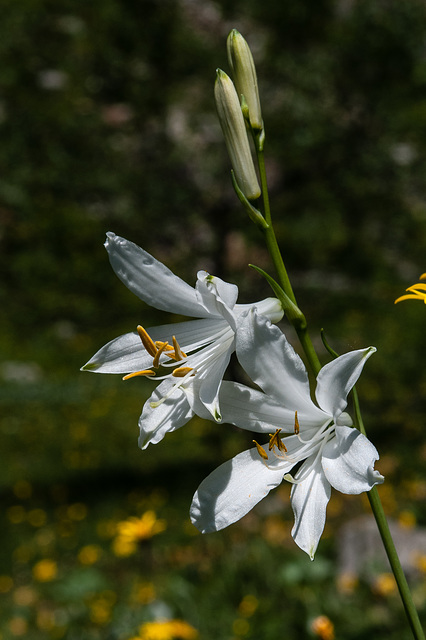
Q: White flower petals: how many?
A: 12